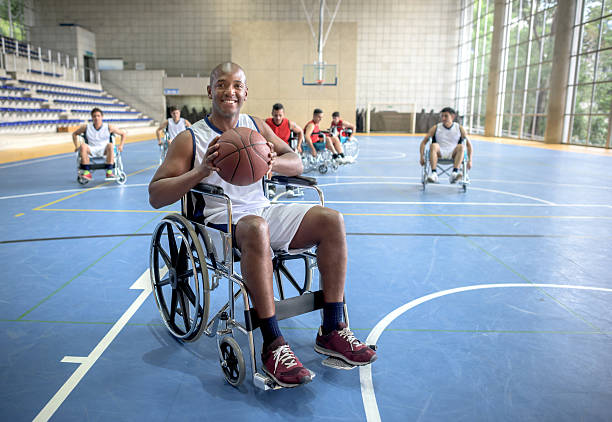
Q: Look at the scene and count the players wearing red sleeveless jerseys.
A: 3